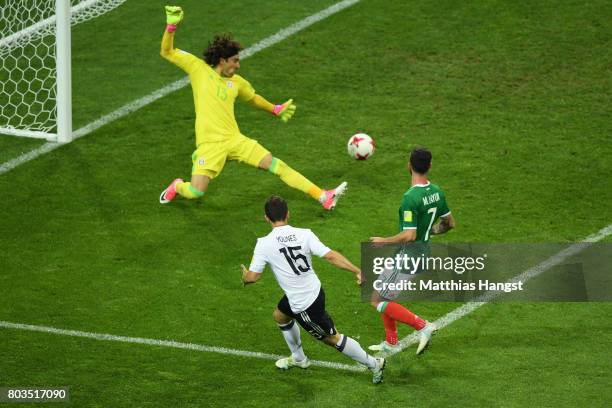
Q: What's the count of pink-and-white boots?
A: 2